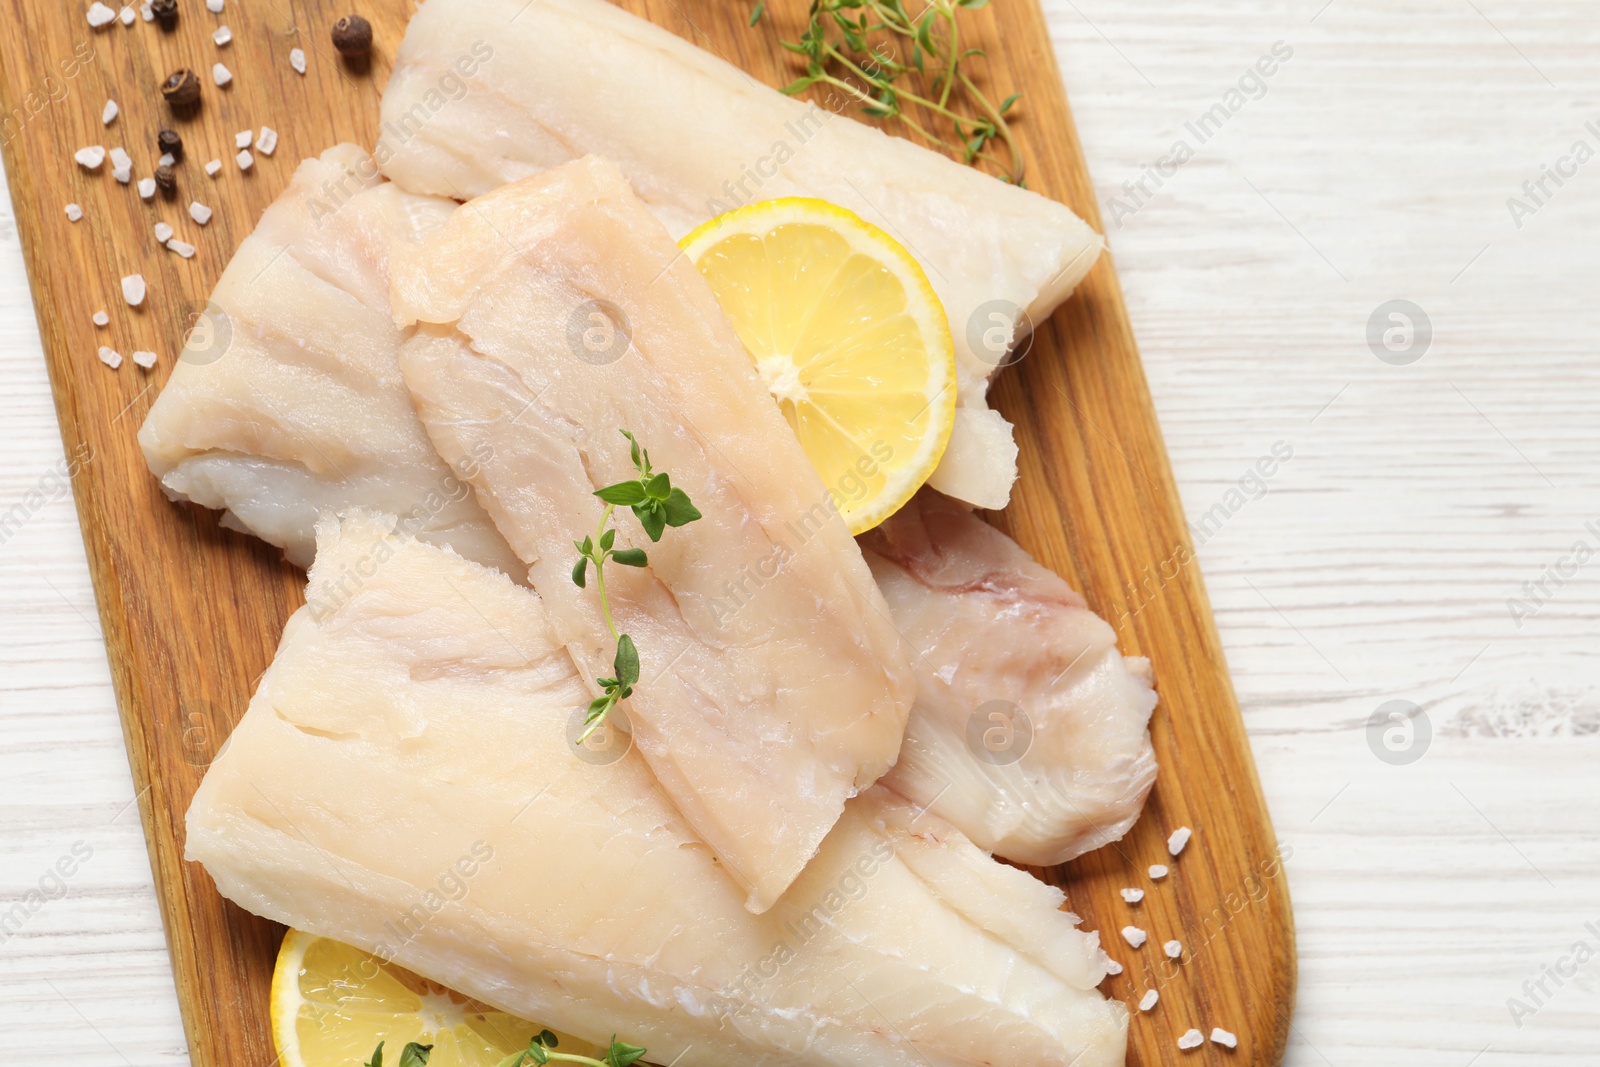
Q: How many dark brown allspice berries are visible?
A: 5